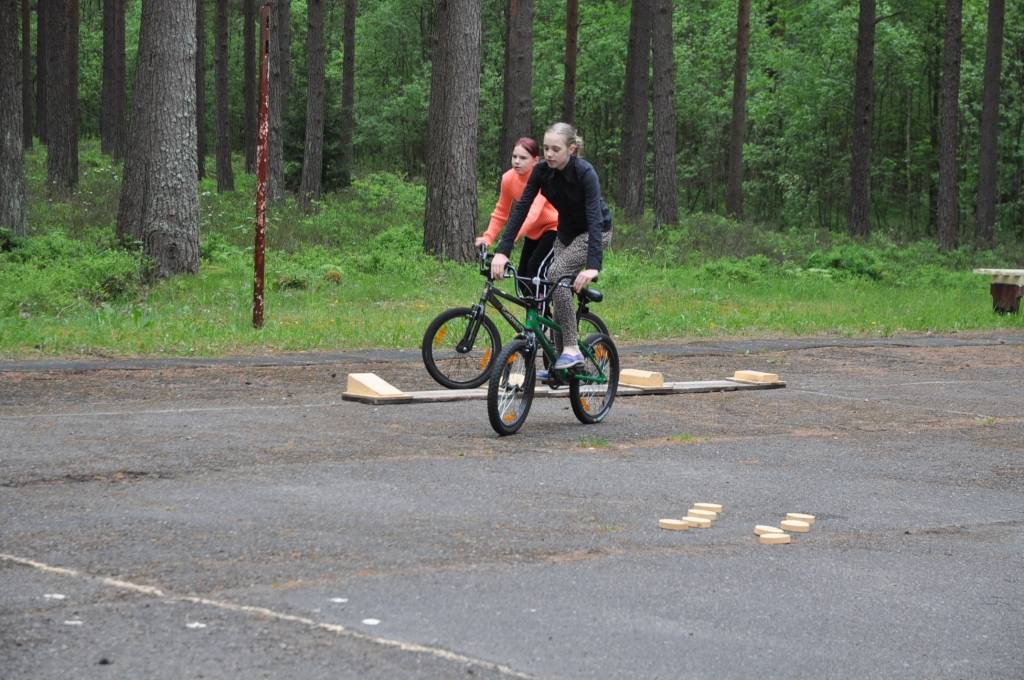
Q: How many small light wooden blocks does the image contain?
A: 8